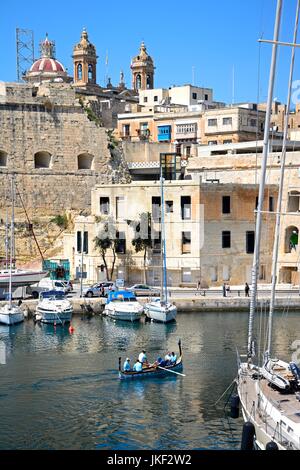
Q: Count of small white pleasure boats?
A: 4